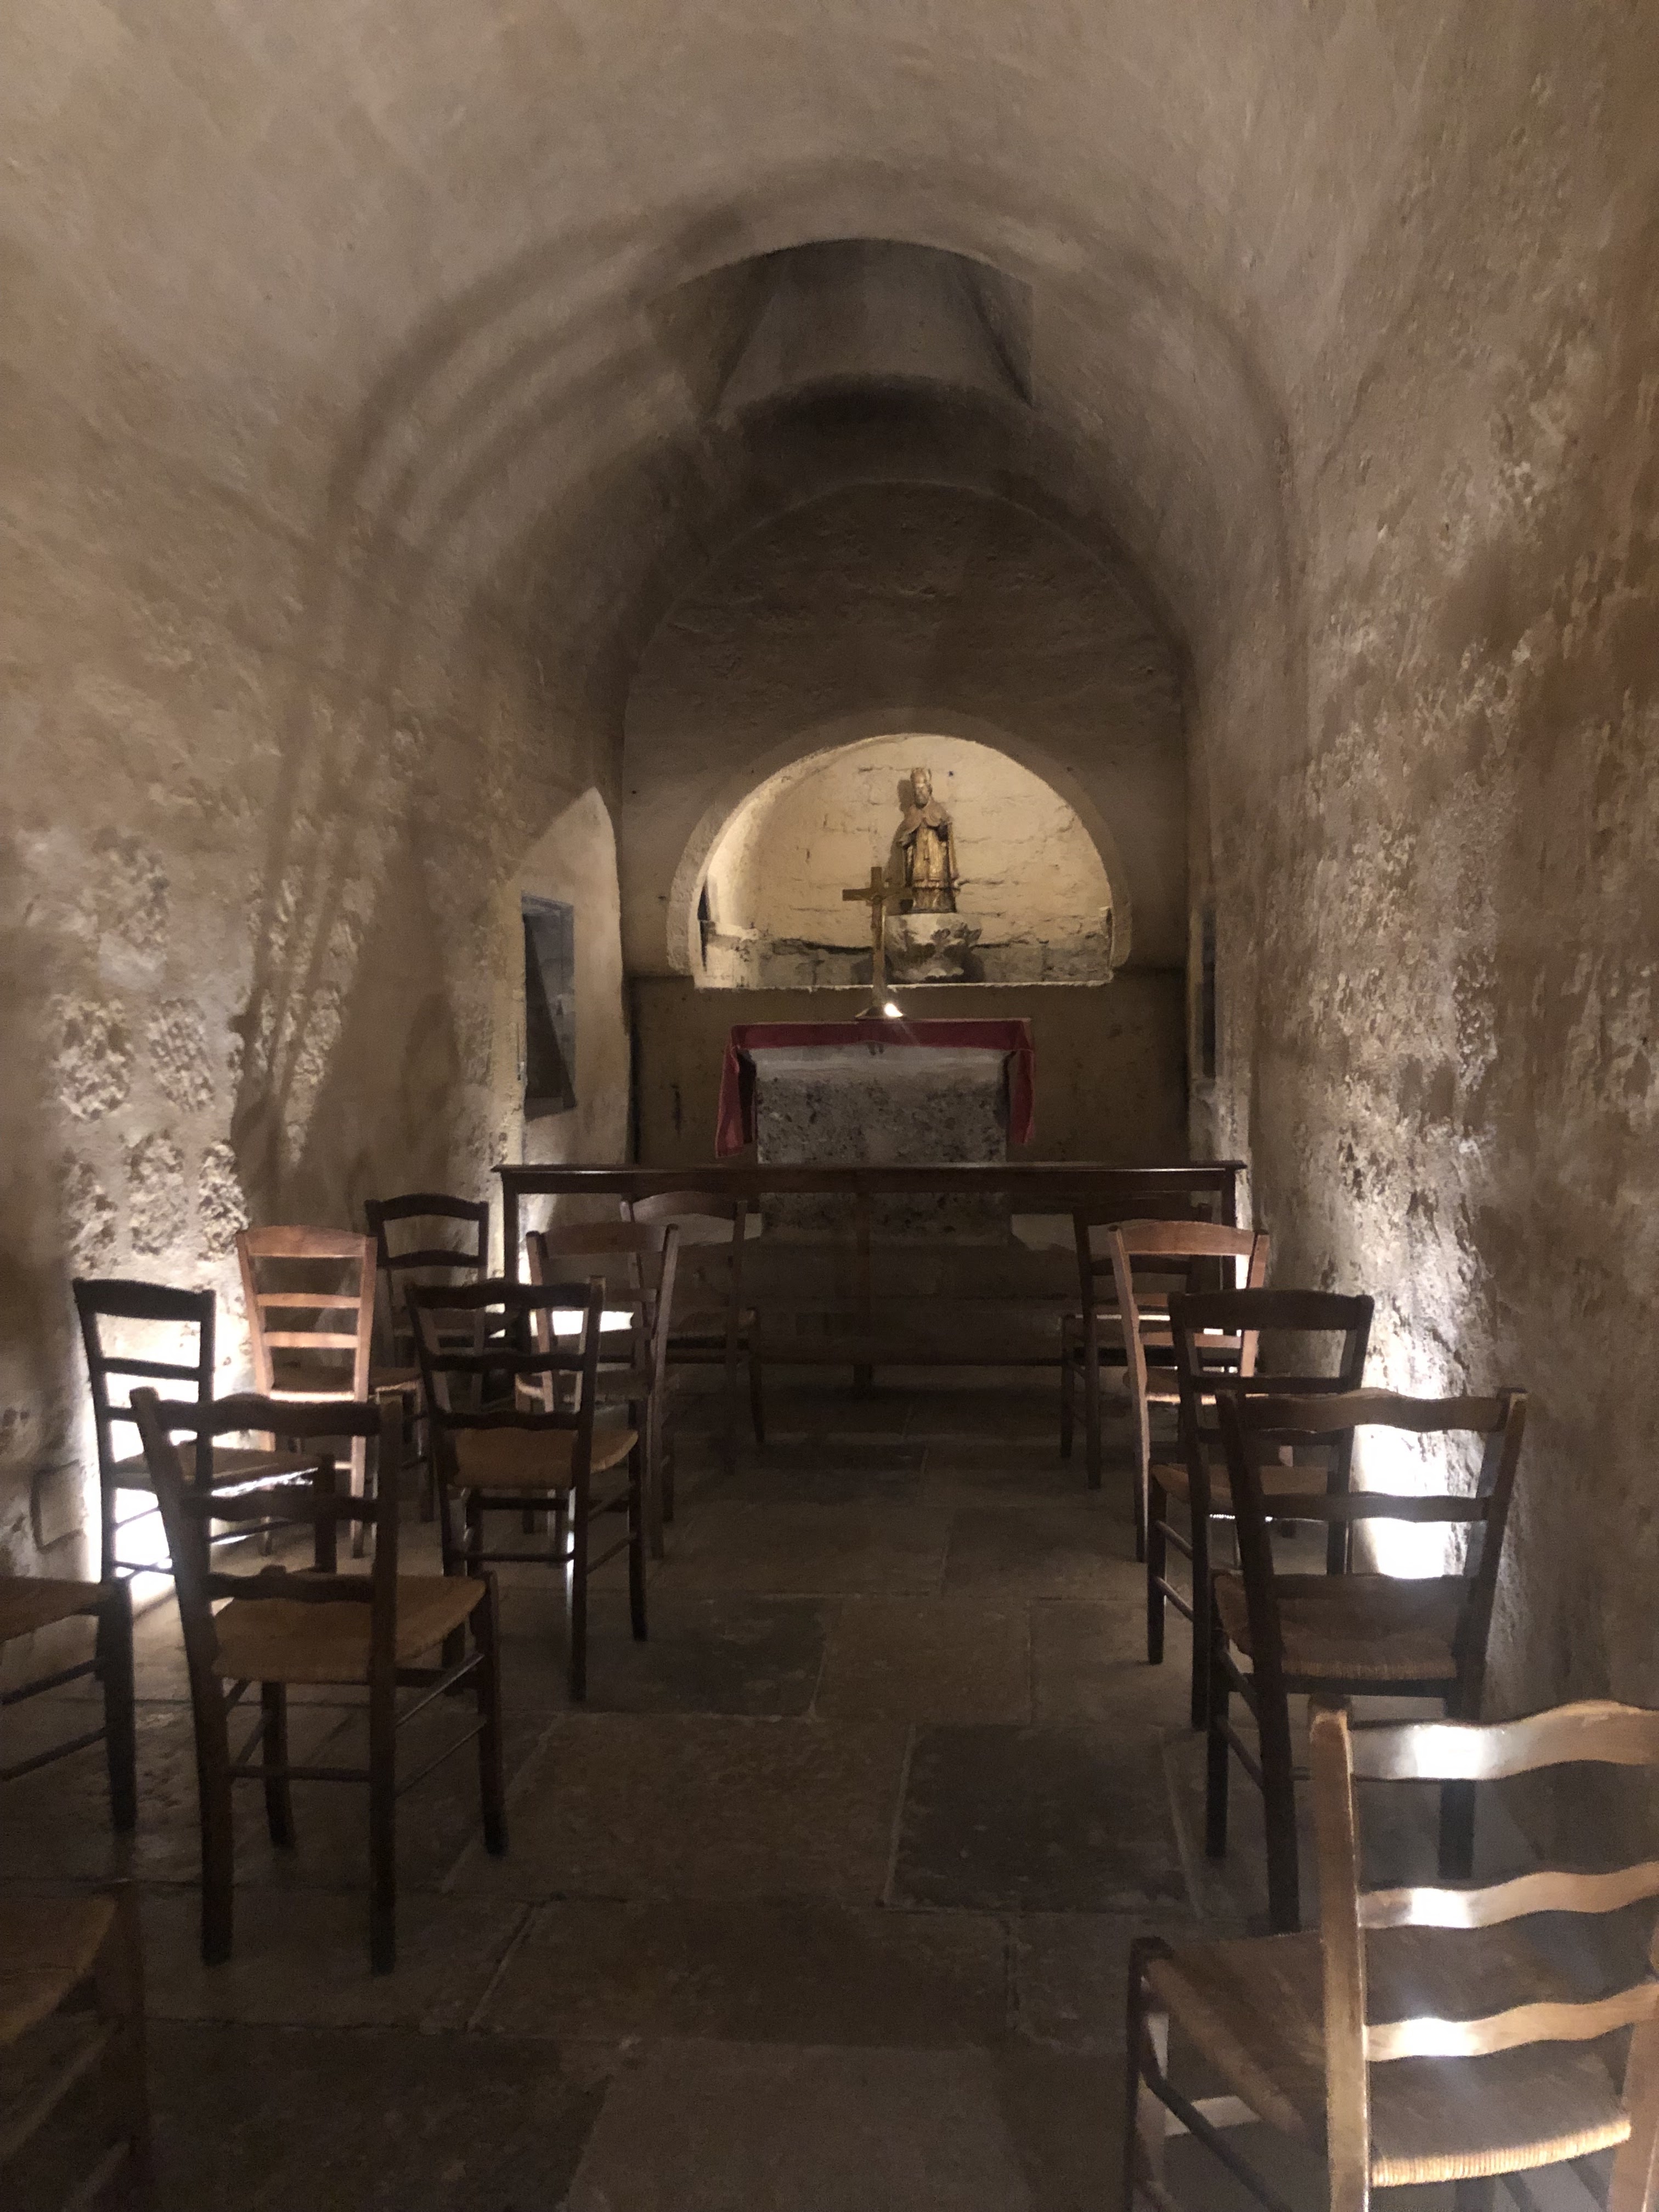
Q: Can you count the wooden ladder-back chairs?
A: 14